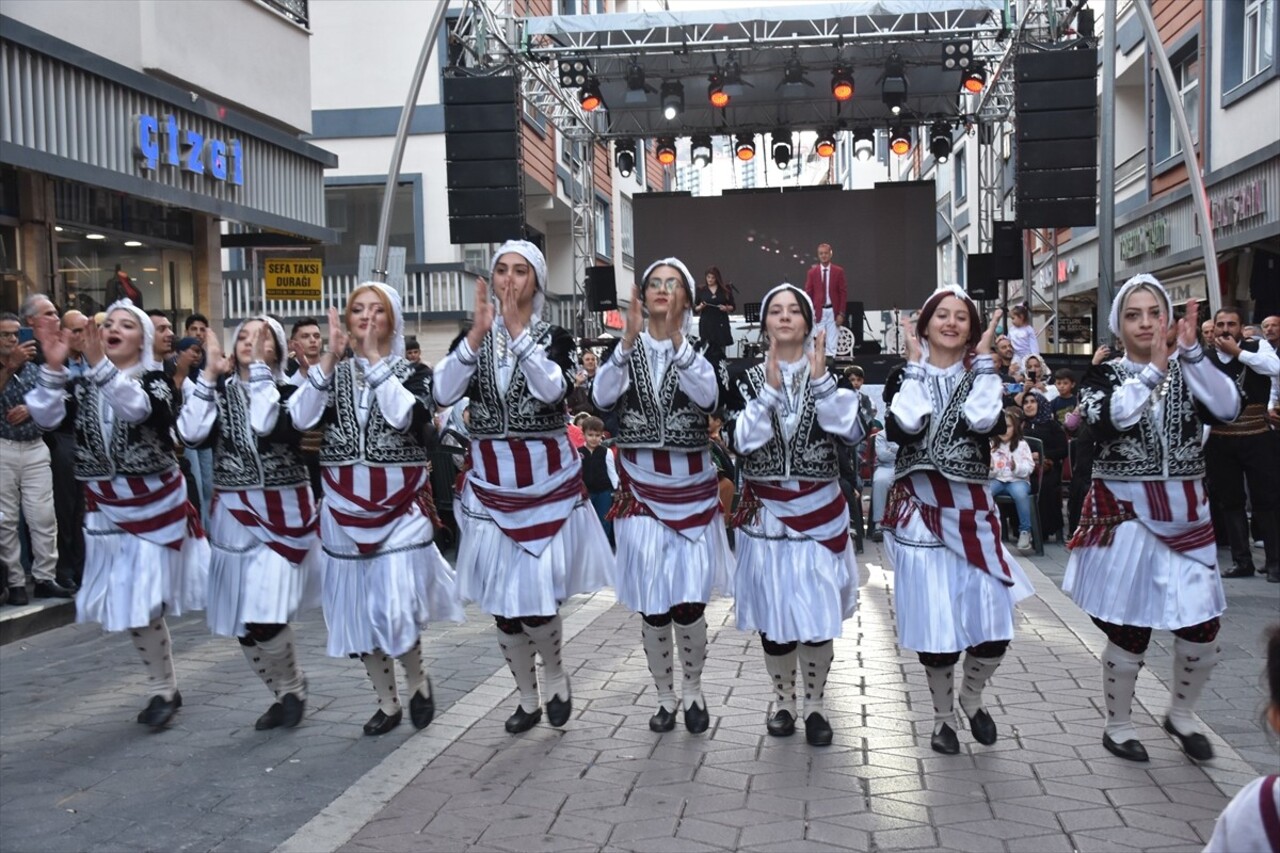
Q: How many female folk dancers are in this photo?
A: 8